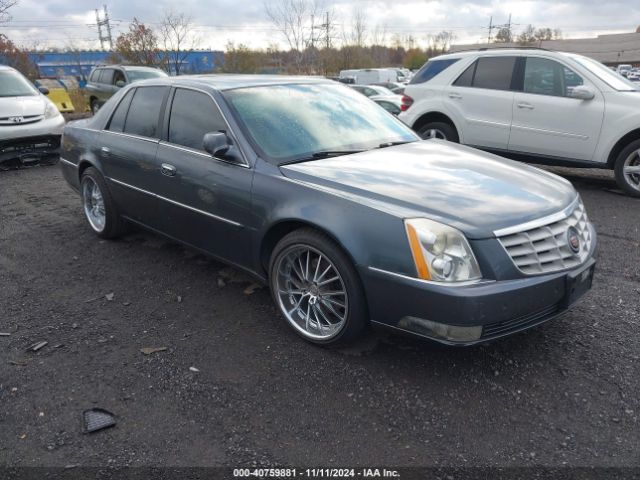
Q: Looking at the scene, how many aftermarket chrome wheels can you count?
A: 2